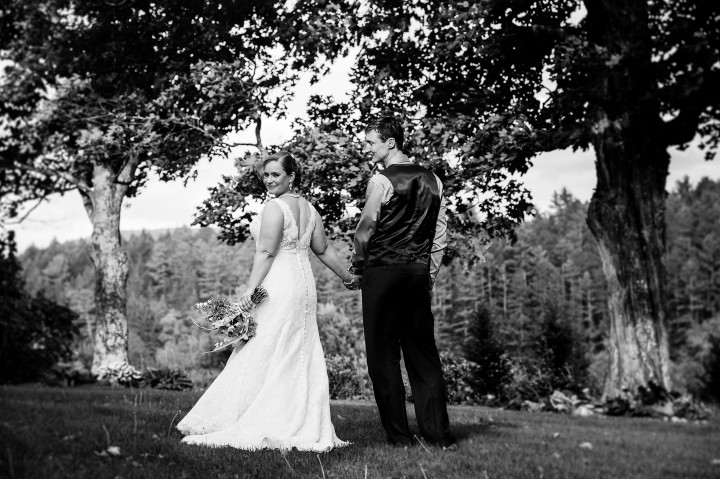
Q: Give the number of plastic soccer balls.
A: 0